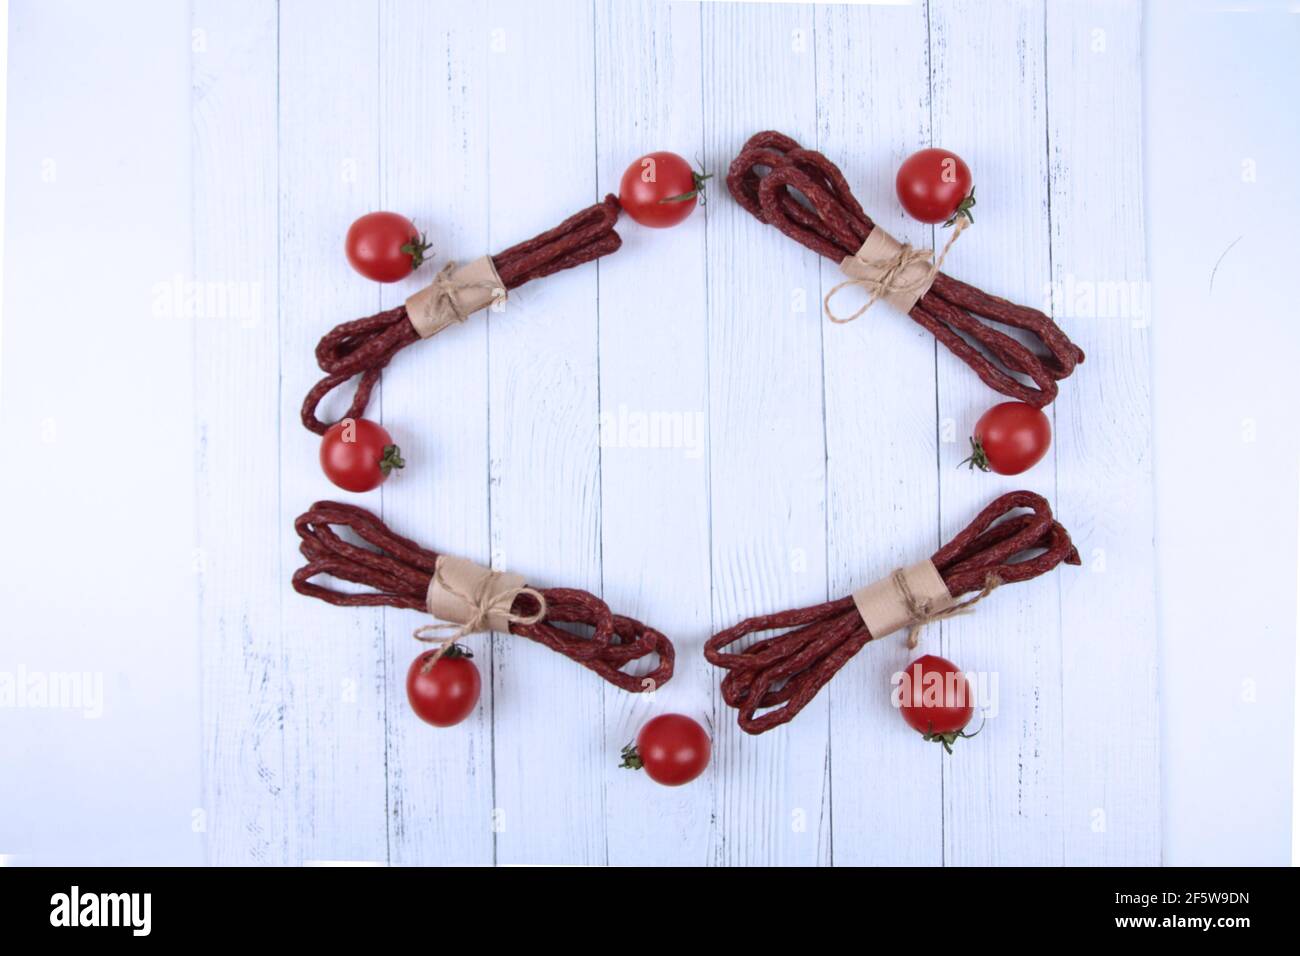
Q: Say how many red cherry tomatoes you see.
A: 8